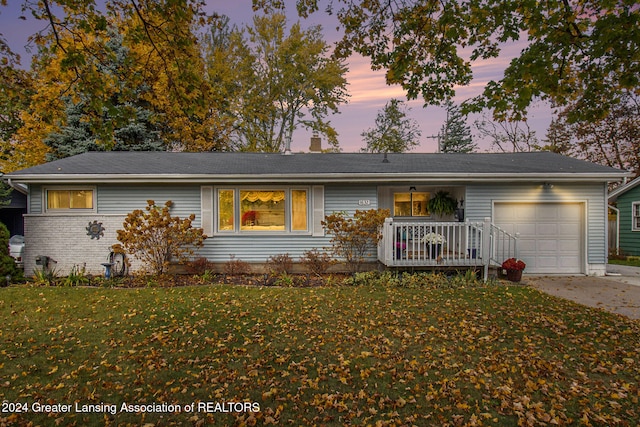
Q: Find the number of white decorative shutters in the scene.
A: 2